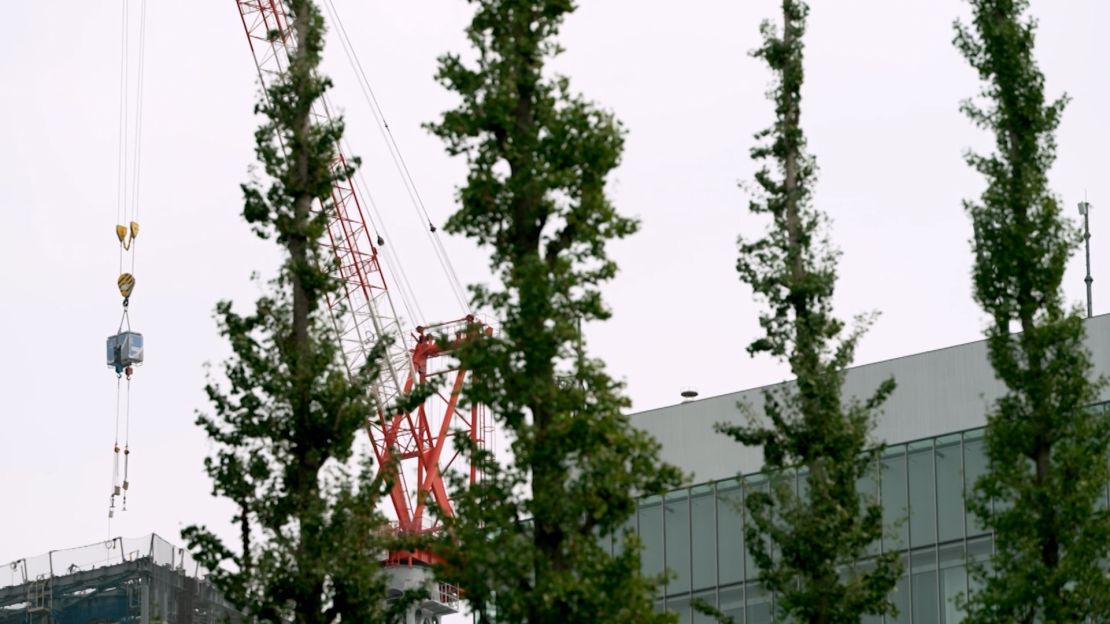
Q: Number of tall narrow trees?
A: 4